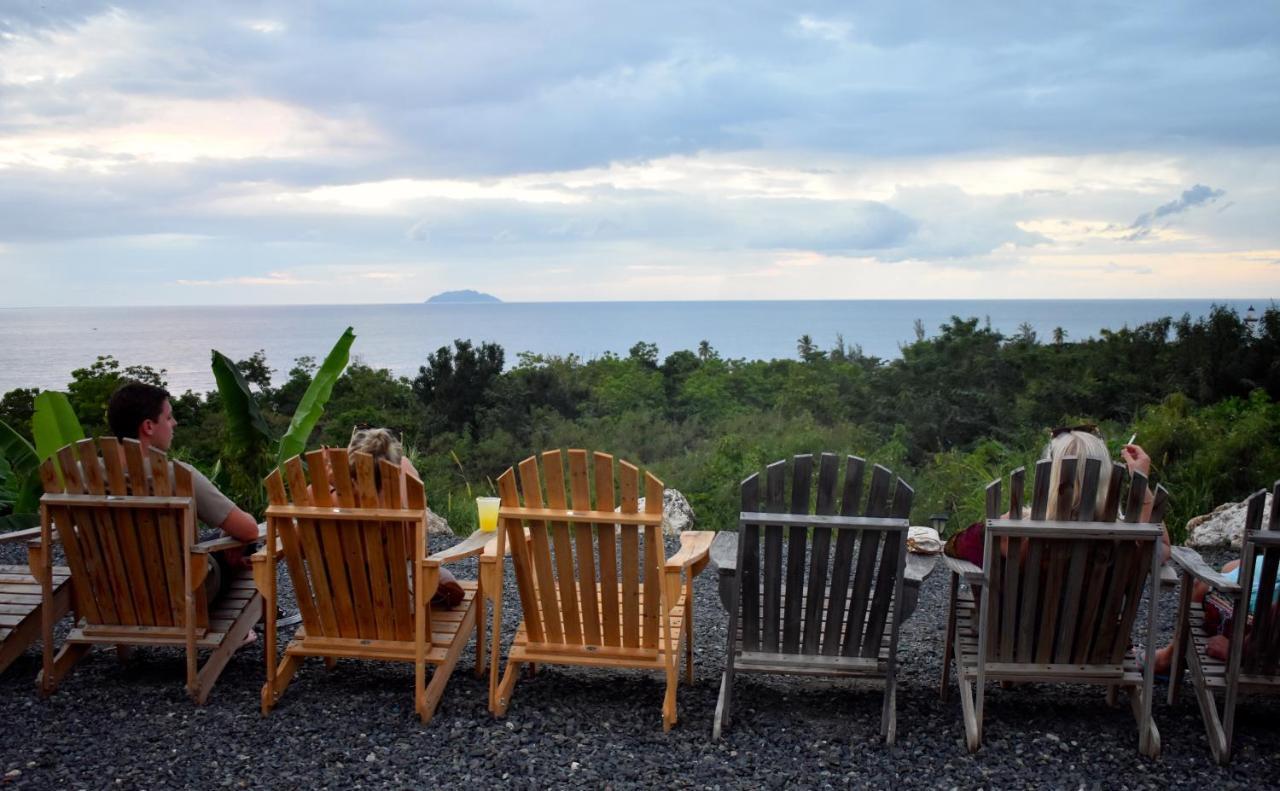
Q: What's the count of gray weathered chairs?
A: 3